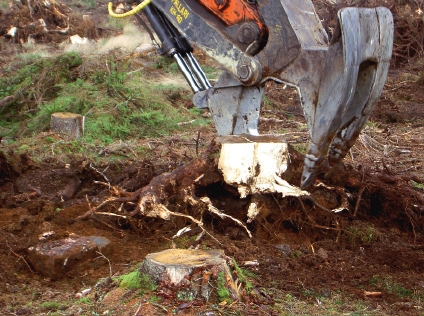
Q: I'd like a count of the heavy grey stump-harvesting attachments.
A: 1